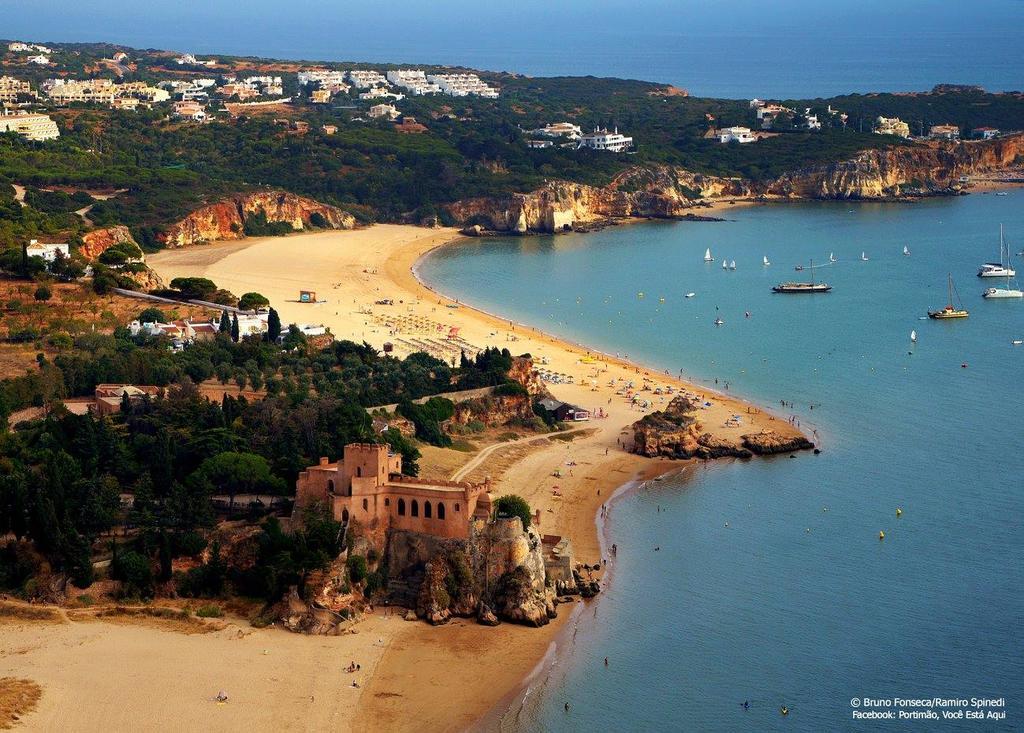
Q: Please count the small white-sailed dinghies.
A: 8